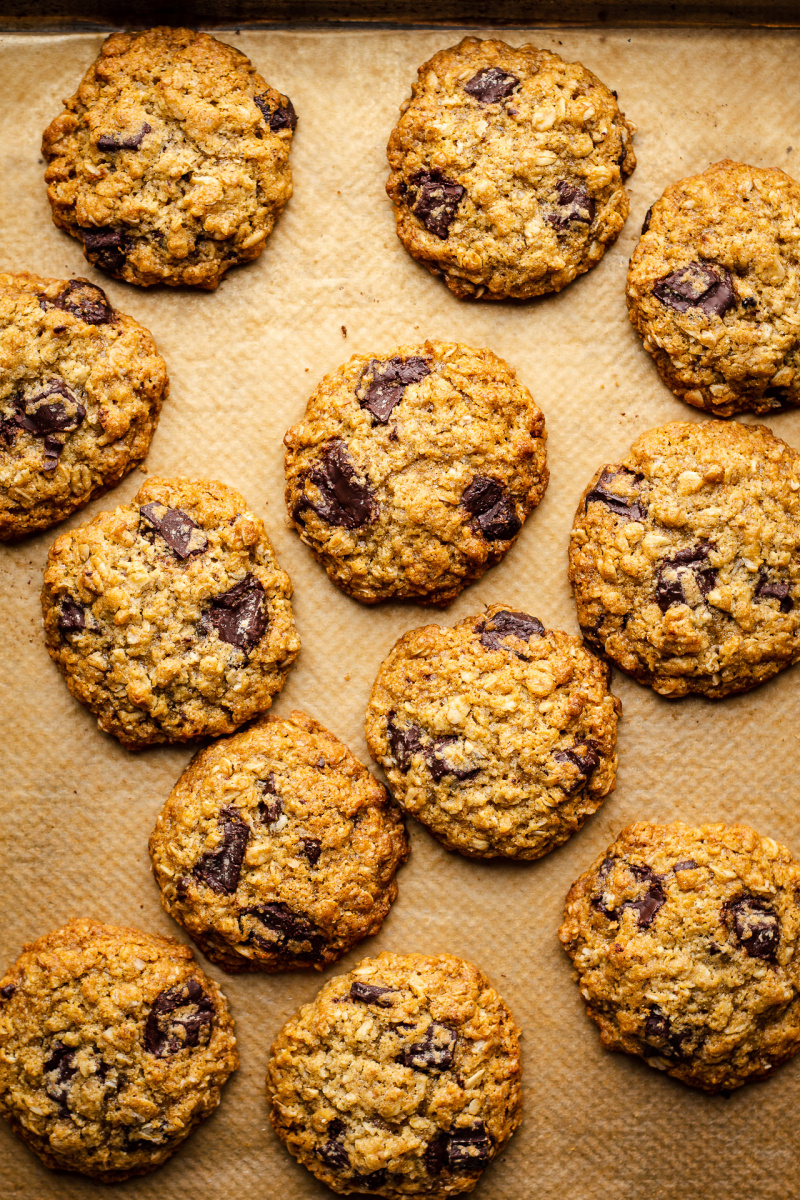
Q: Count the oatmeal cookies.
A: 12